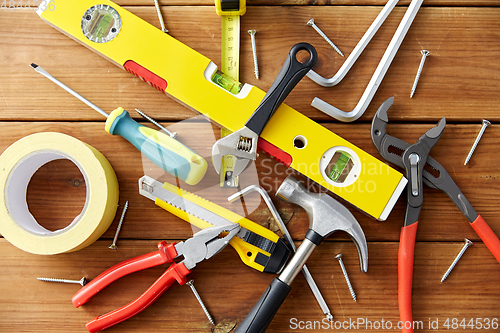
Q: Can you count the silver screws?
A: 11